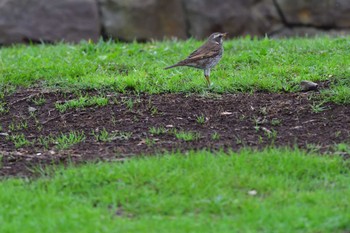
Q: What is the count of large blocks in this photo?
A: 4